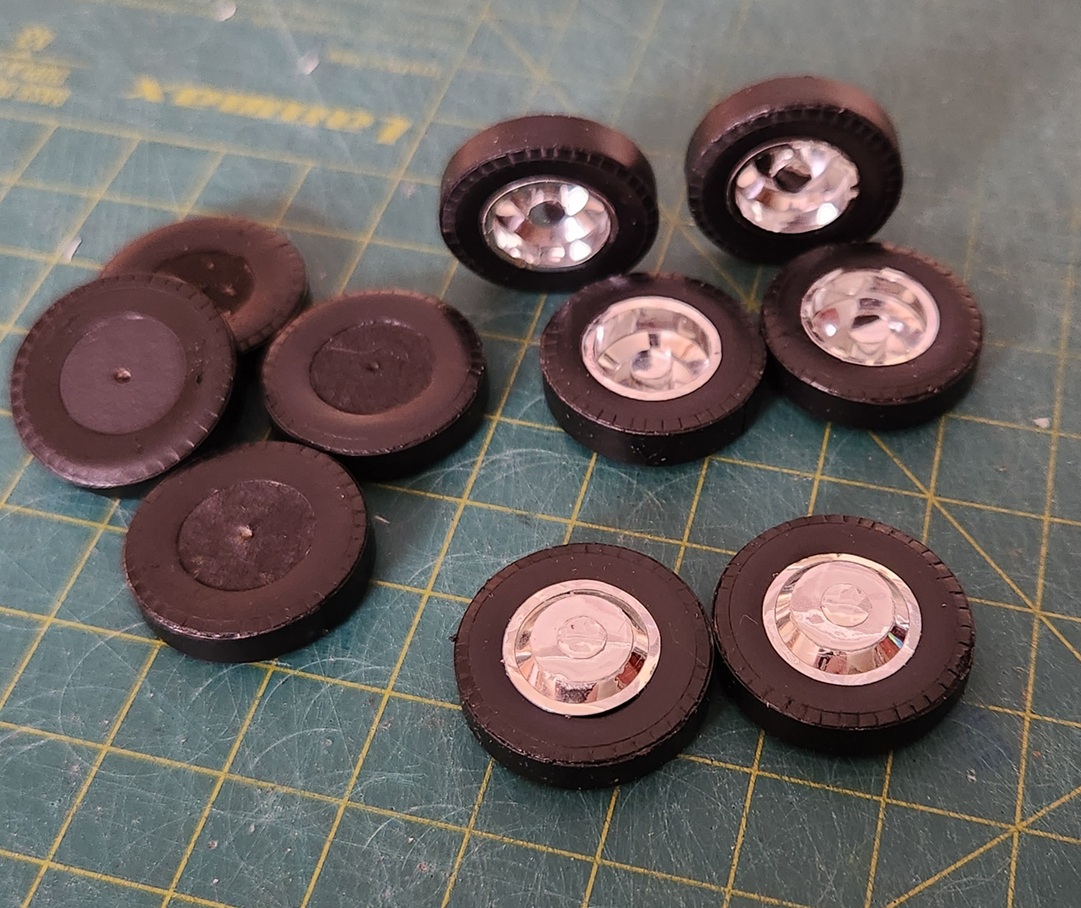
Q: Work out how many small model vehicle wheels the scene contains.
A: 10